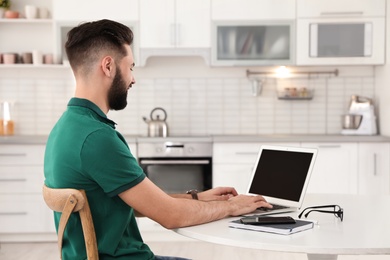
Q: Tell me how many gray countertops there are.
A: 2